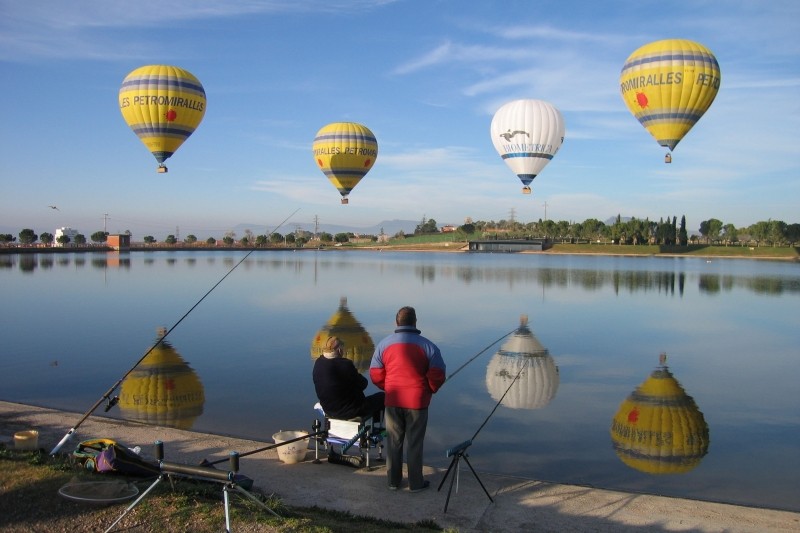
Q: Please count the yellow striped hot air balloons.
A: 3